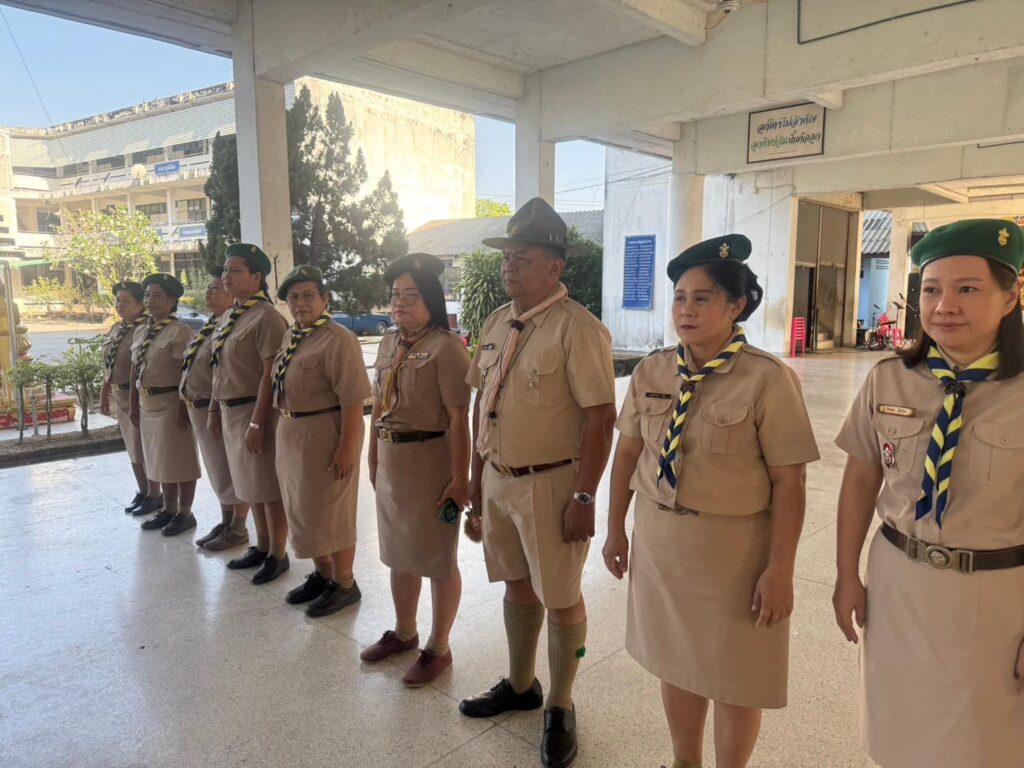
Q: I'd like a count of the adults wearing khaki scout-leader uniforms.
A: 9